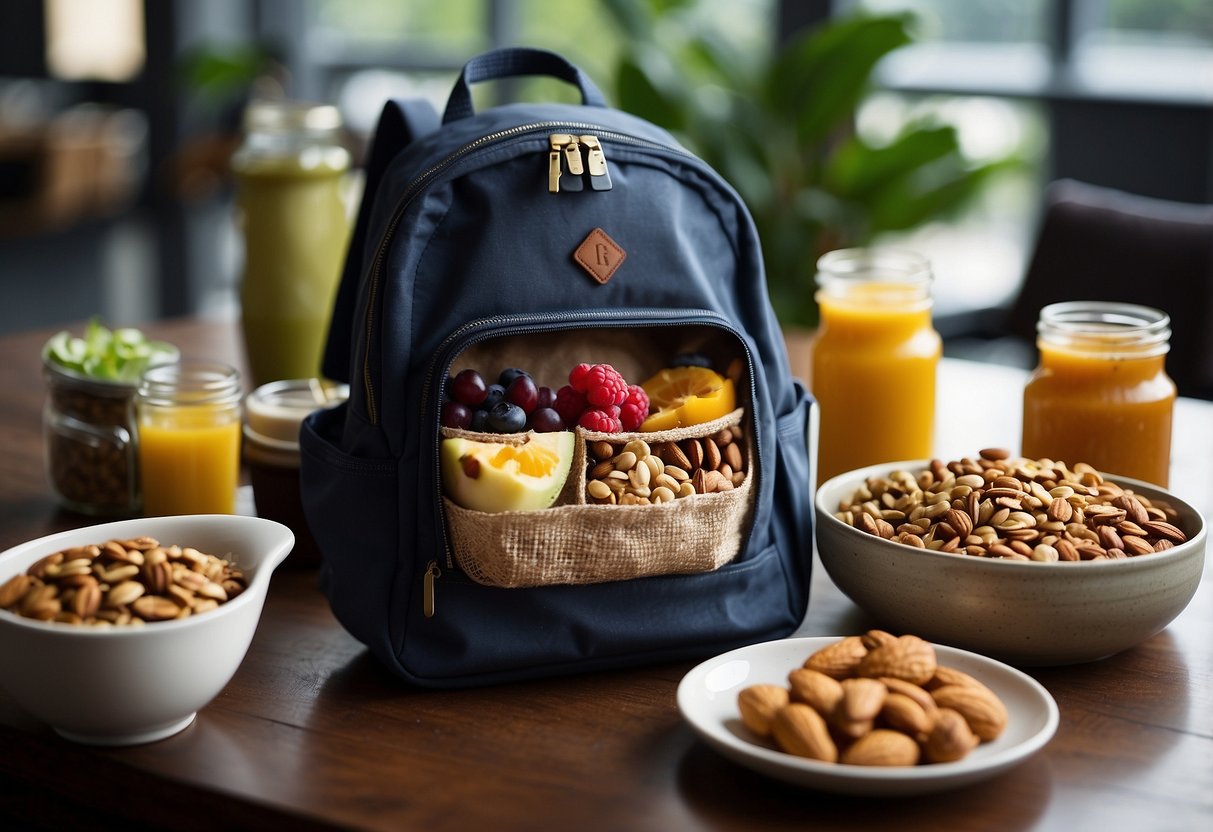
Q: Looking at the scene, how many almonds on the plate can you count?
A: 13